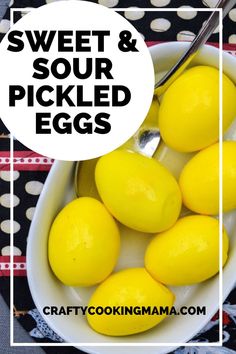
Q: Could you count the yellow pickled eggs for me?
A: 6